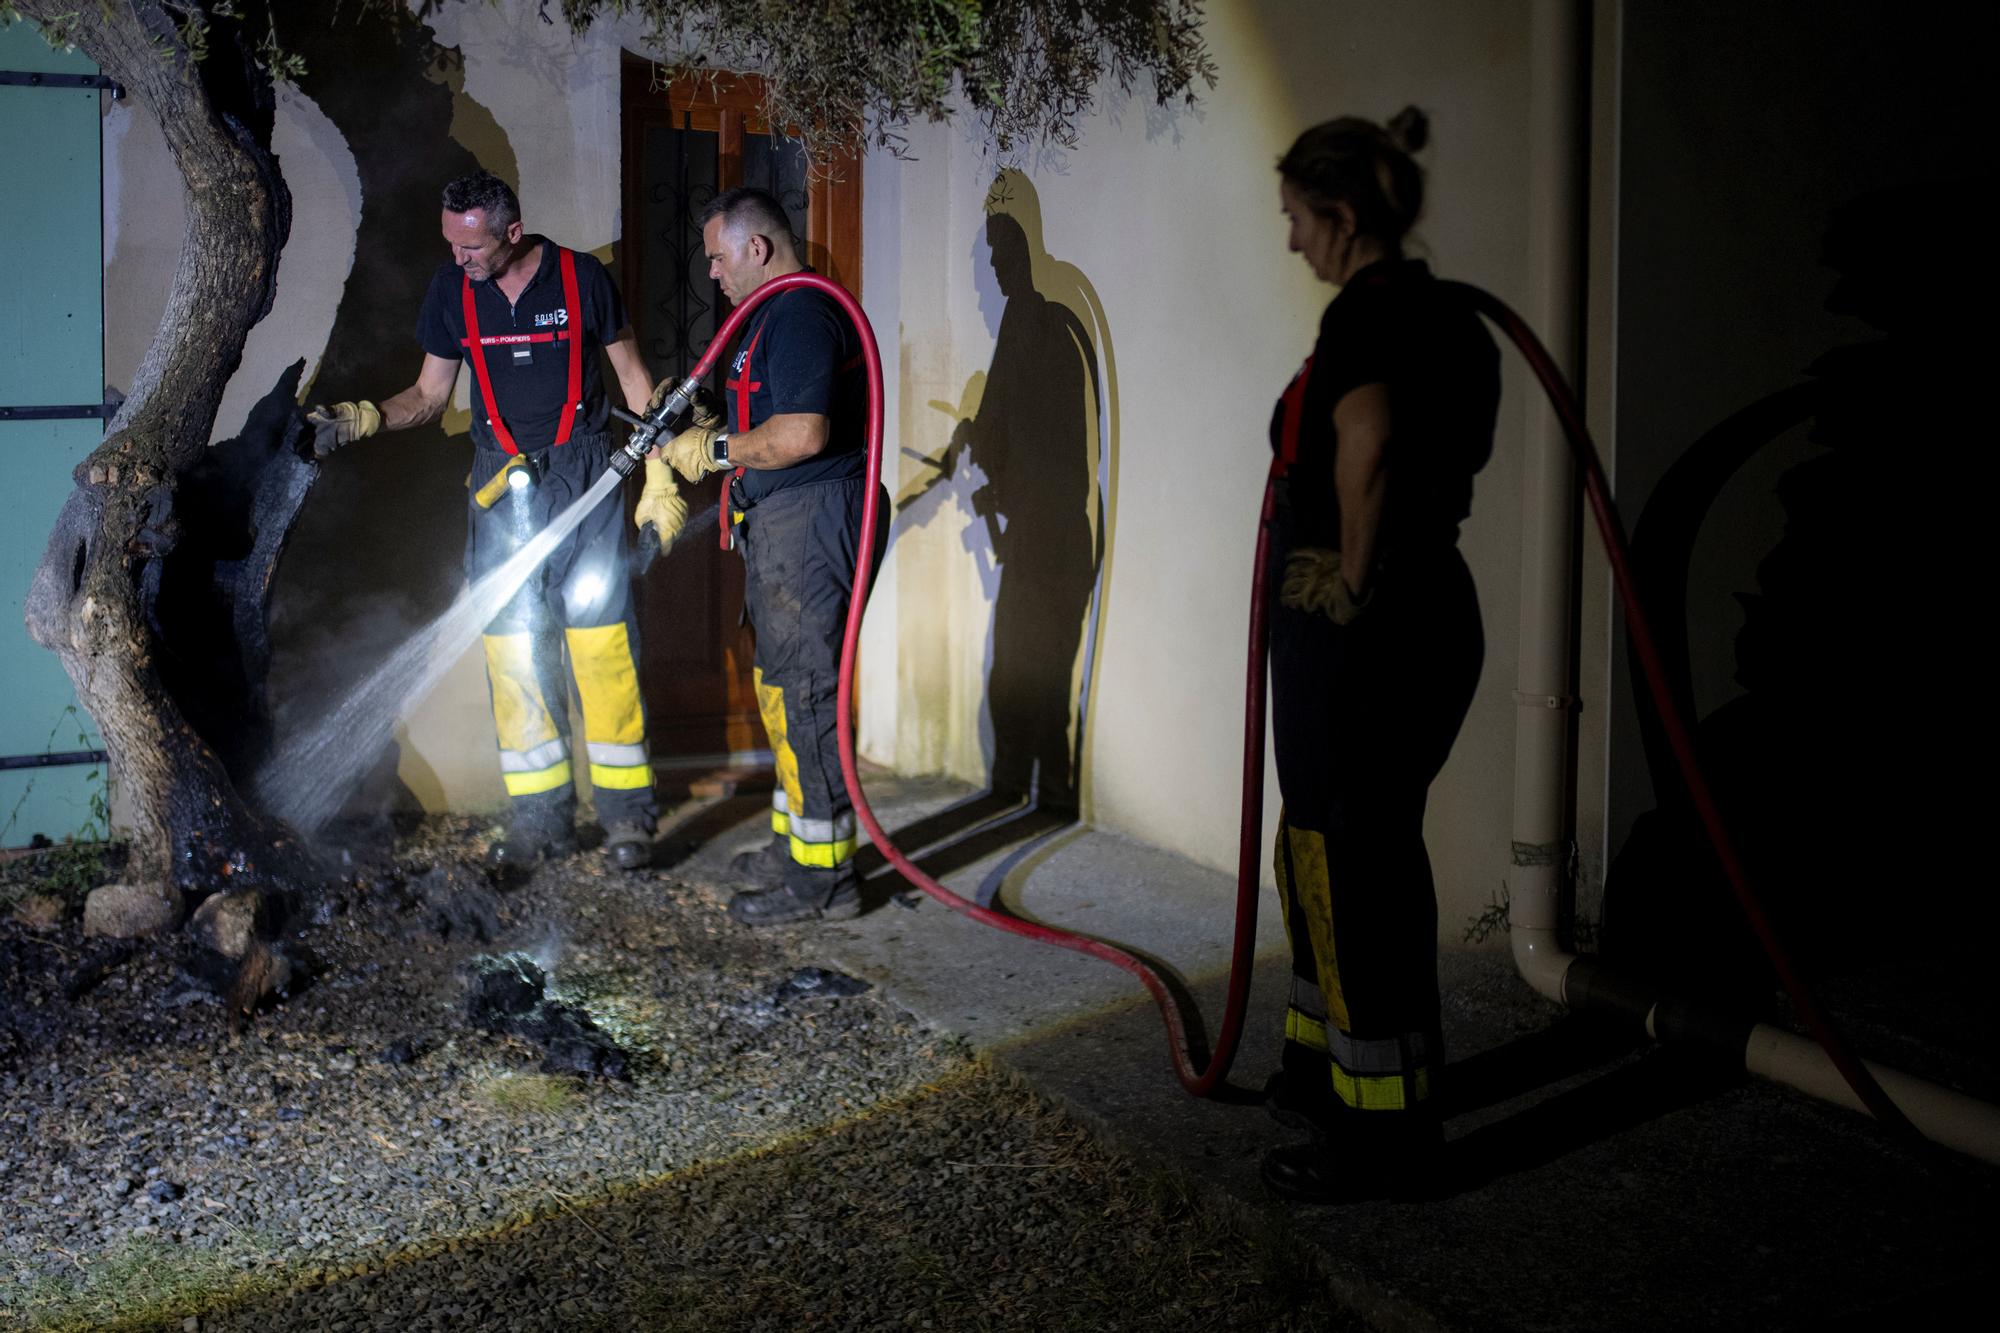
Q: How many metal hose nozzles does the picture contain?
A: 1